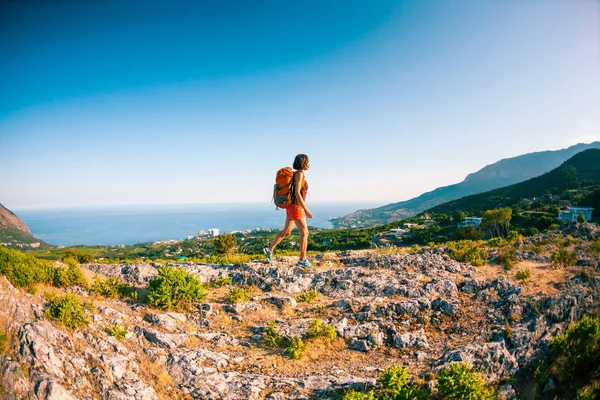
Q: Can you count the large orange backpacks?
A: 1